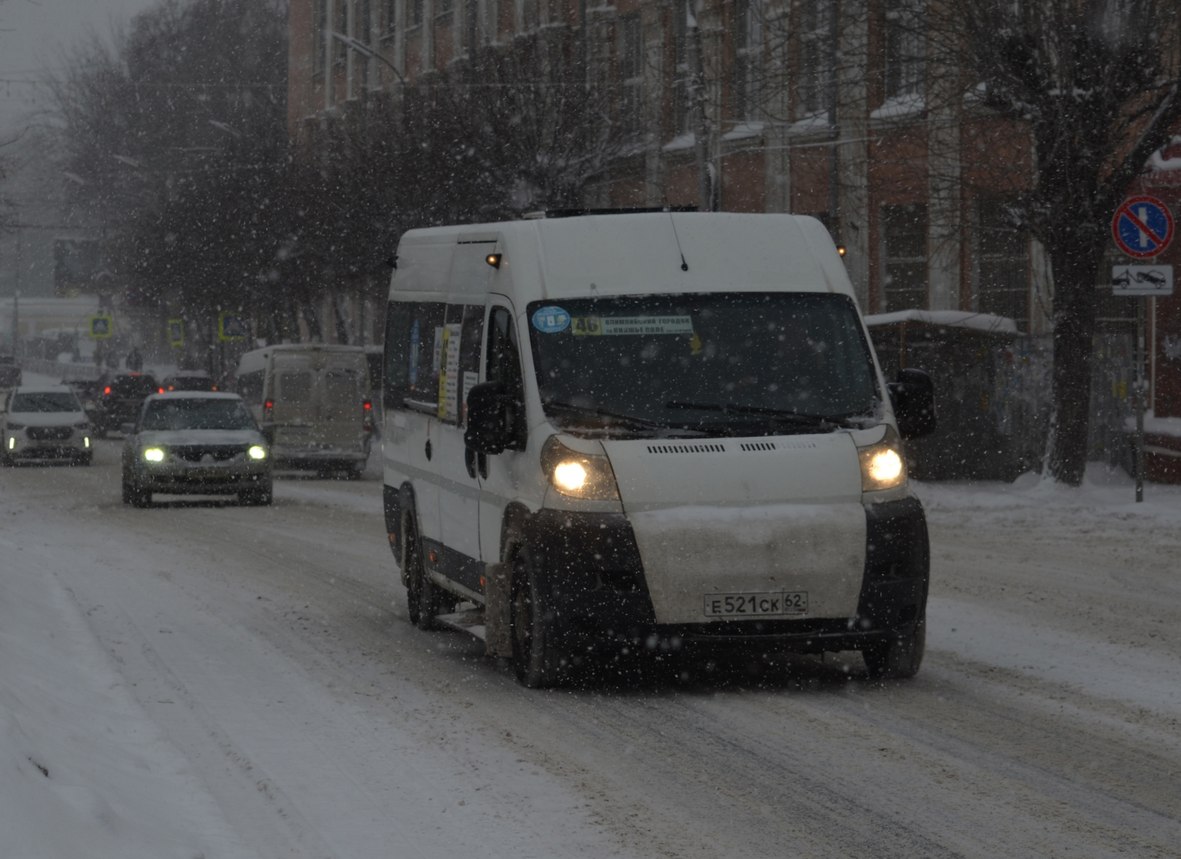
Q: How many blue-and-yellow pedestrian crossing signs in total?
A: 3